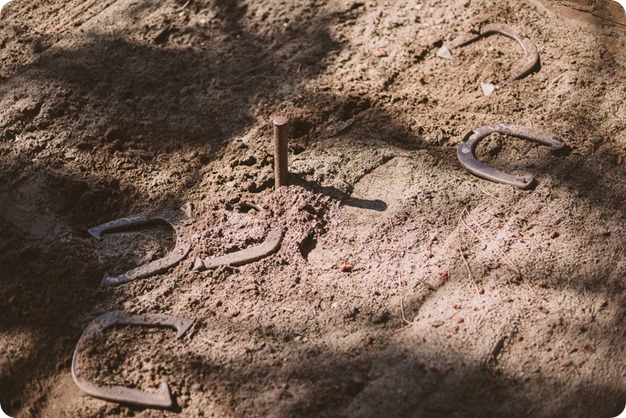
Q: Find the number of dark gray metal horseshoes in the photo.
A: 5